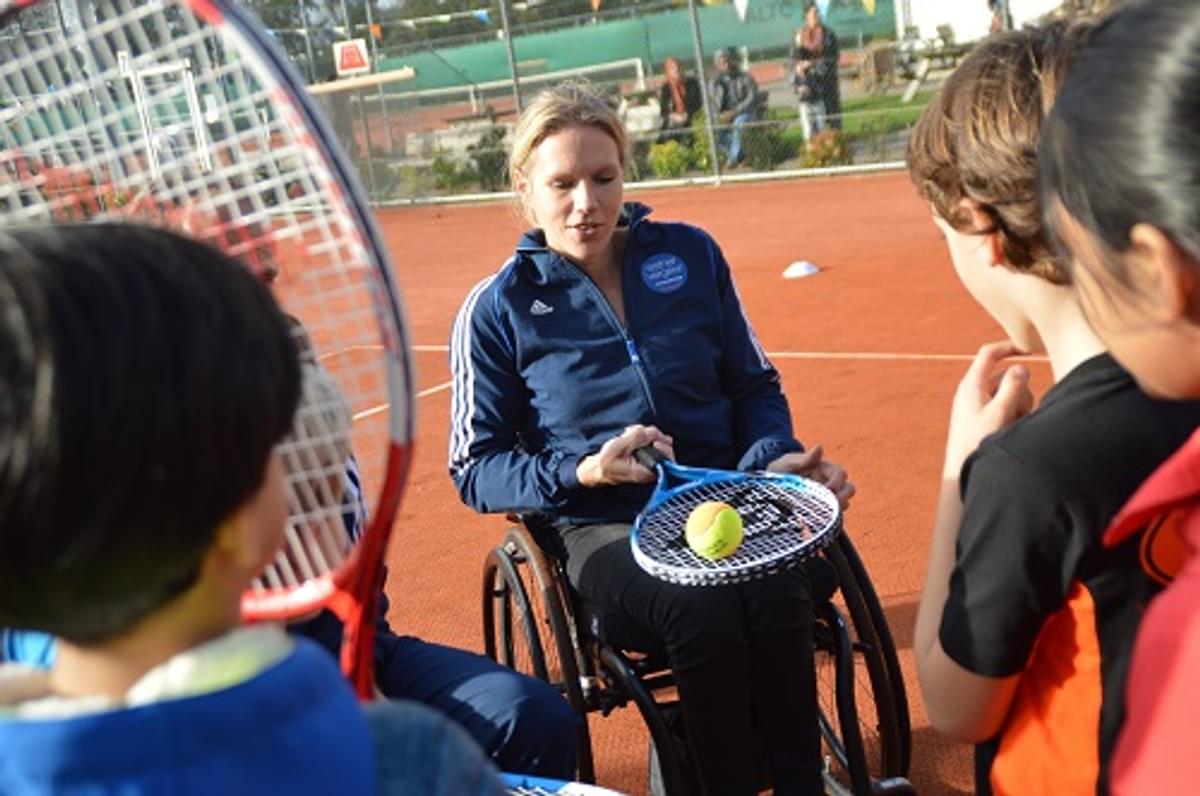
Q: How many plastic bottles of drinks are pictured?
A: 0